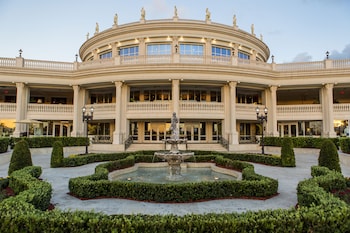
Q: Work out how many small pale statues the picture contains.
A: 9